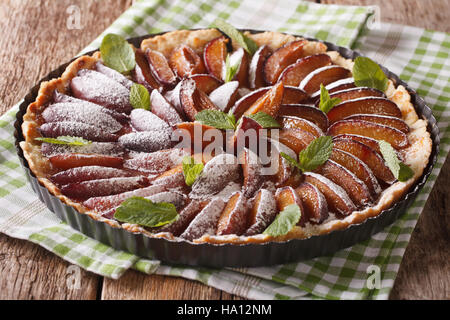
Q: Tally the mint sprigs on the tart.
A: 13